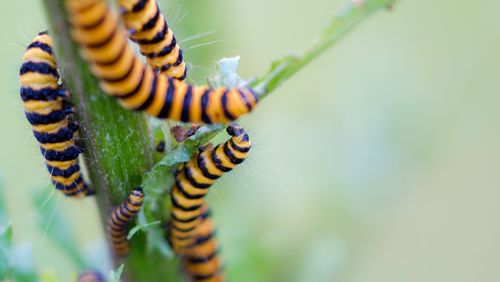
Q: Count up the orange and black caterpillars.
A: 6